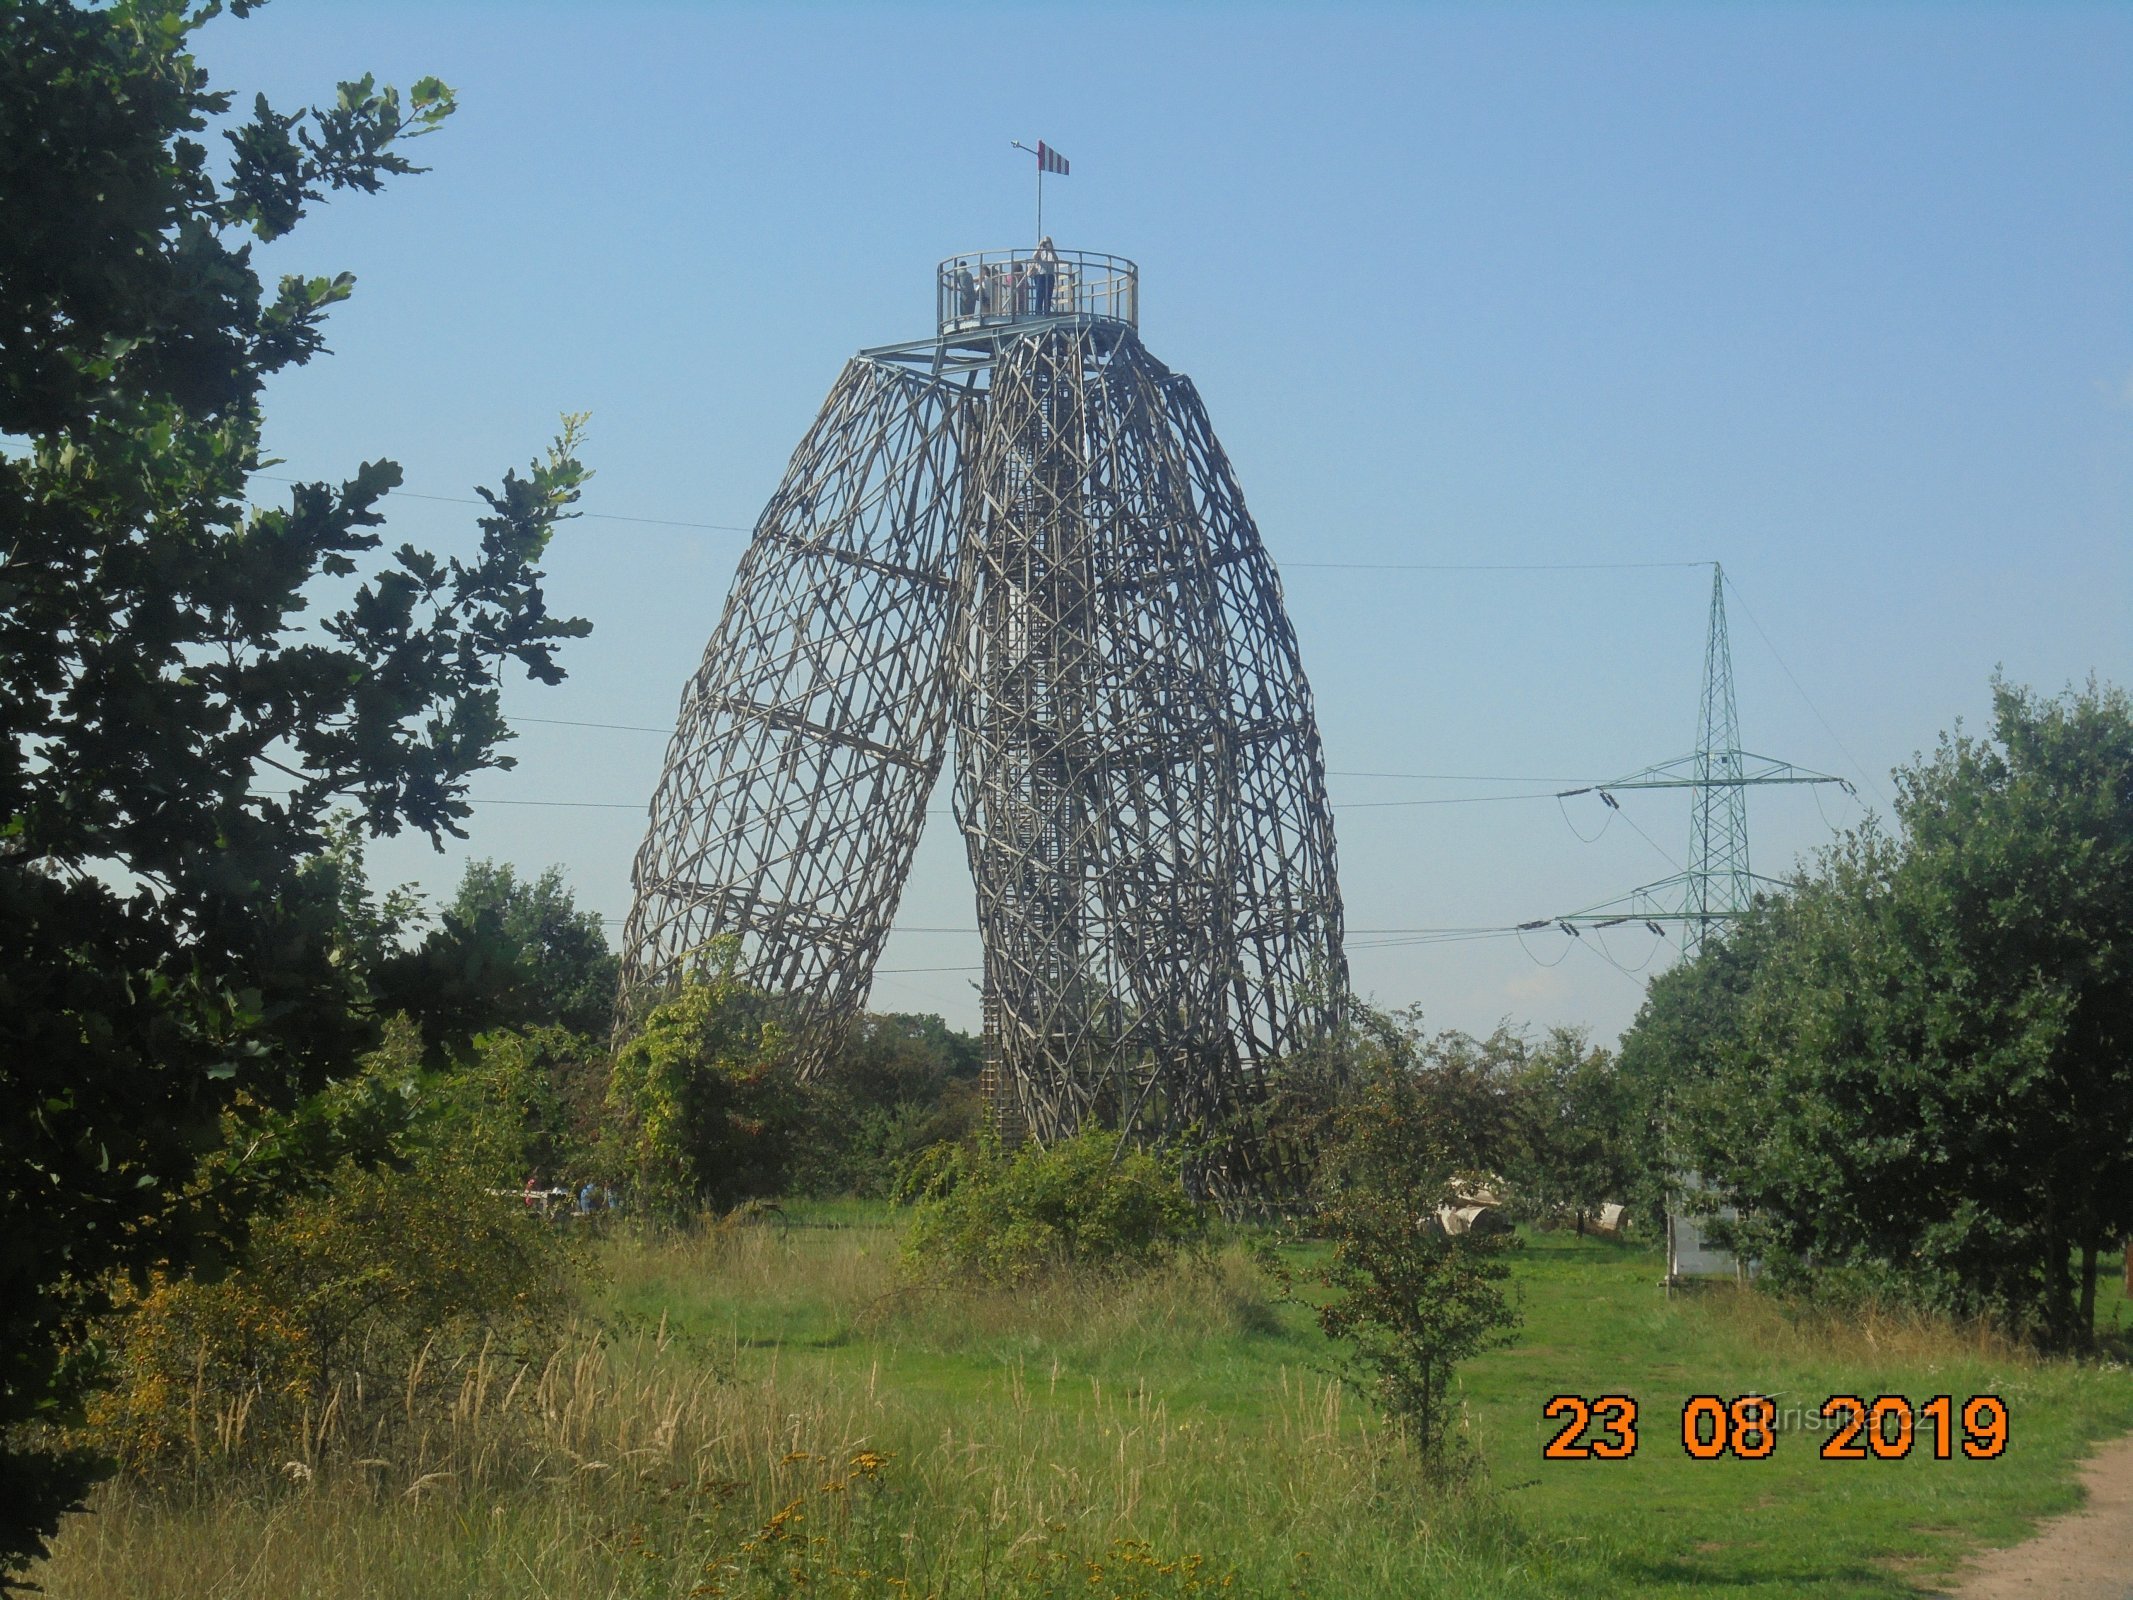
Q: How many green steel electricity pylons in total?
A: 1